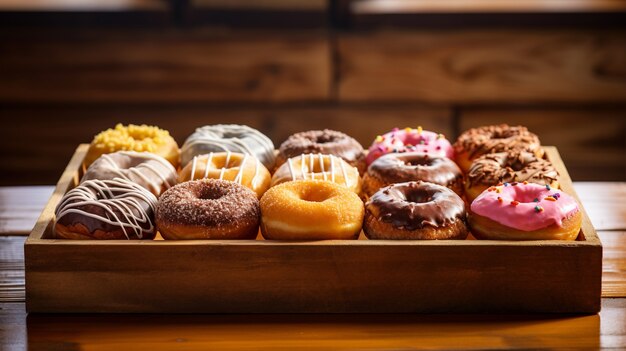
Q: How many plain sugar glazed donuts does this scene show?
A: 1